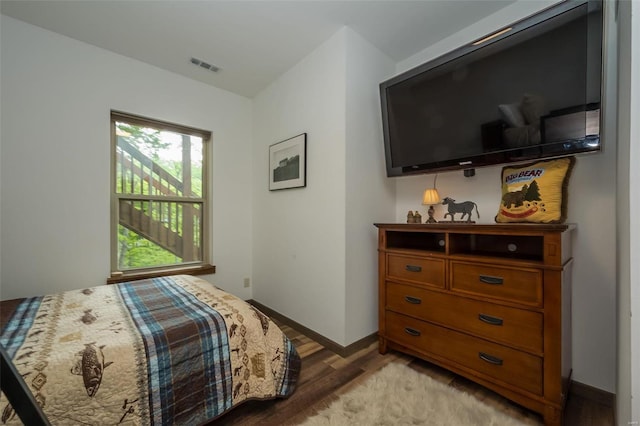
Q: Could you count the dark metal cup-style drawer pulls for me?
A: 6